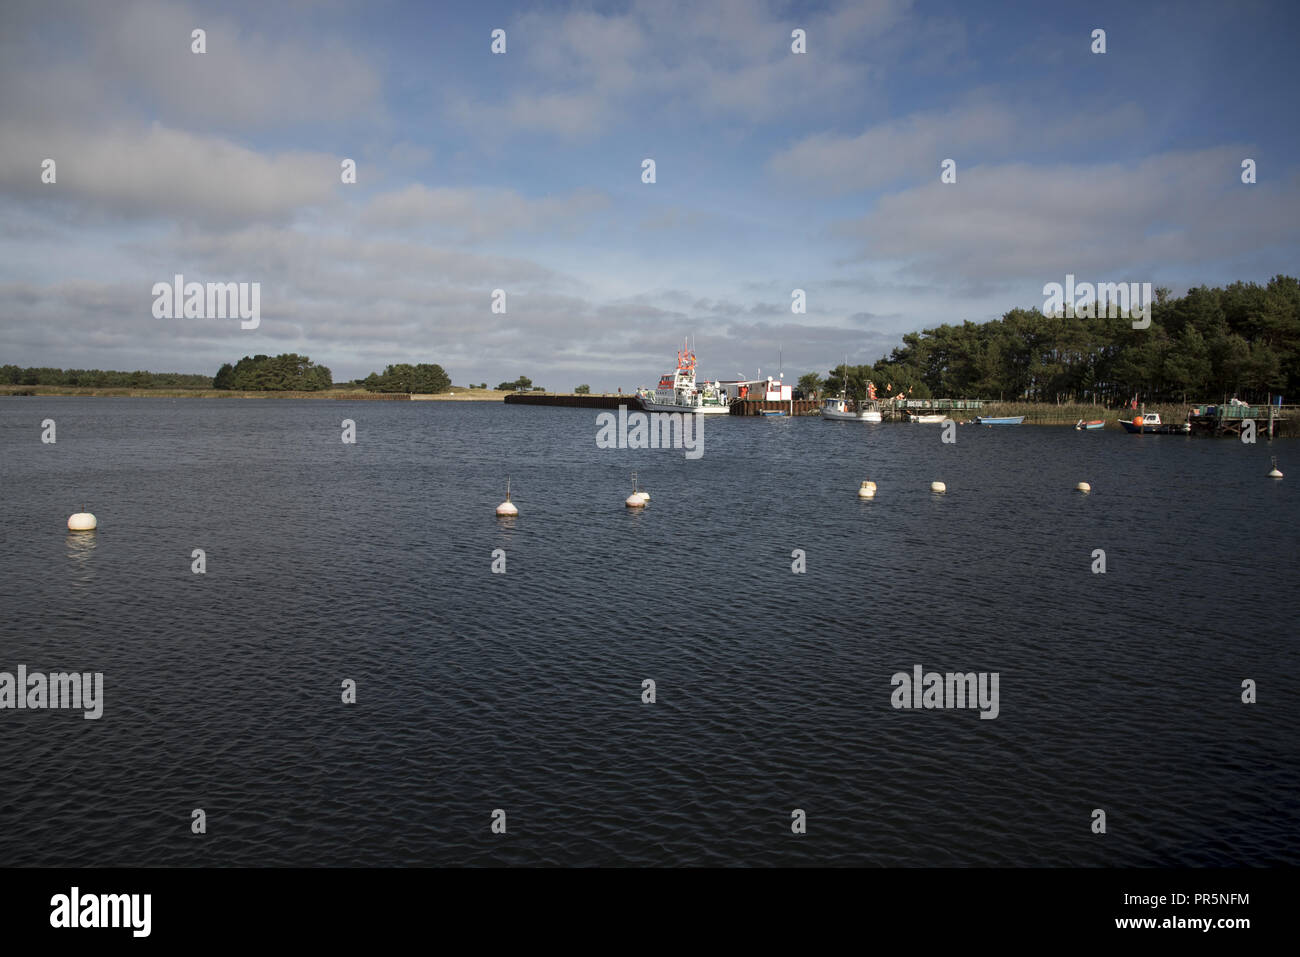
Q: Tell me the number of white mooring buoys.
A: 9